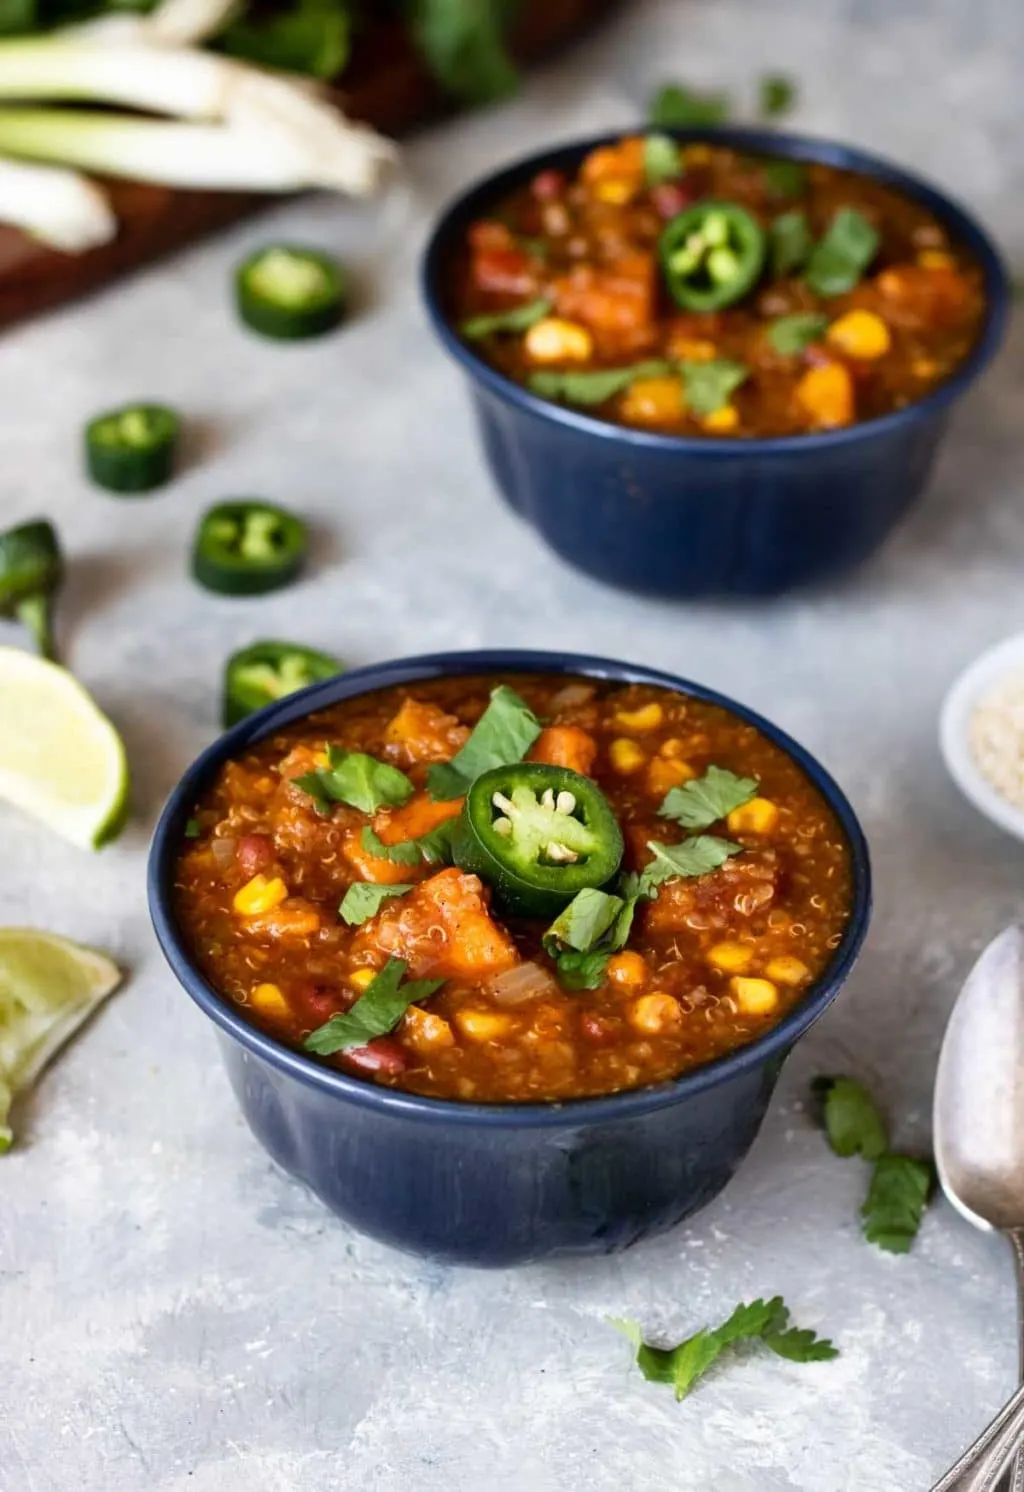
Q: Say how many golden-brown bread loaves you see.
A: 0